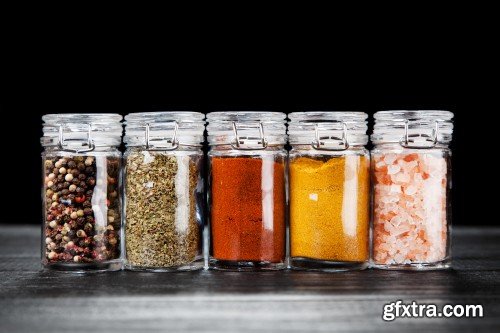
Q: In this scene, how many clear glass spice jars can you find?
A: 5